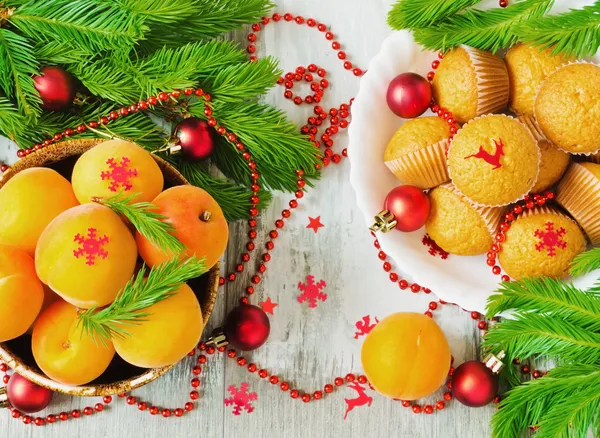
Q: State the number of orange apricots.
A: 8